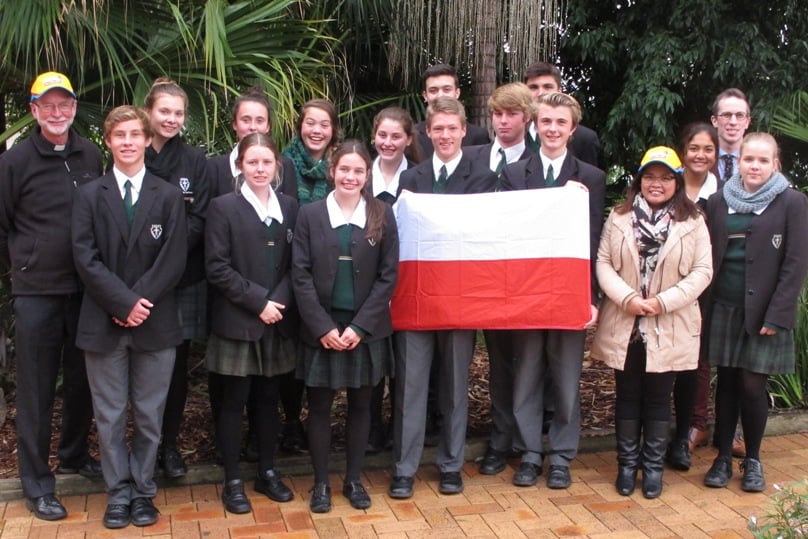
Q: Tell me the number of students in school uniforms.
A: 14